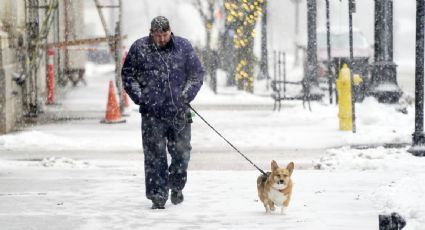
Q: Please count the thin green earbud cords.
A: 0